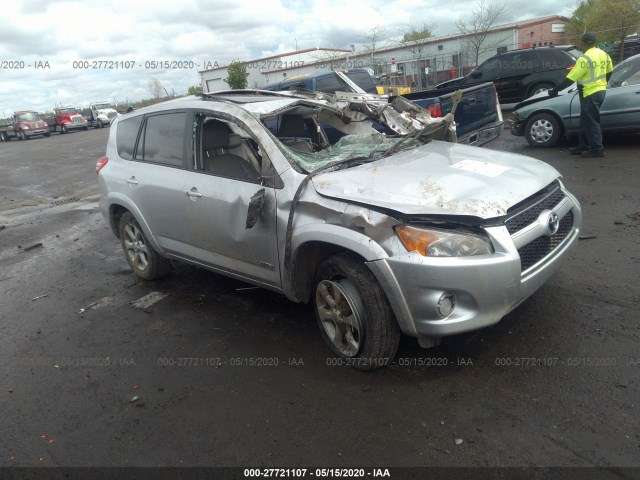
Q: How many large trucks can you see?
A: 3